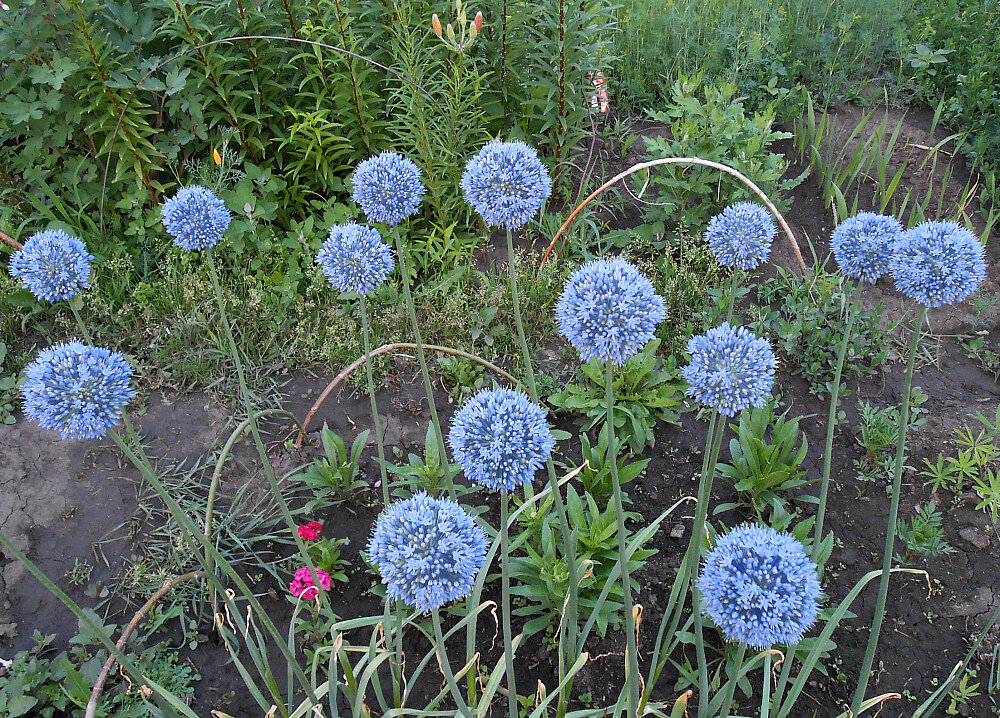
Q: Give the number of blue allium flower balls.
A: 14